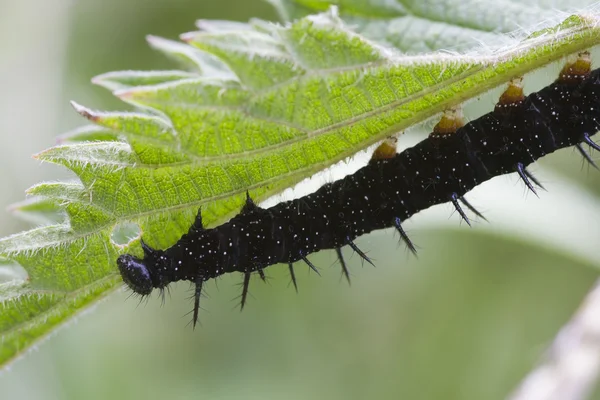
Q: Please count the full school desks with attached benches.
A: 0